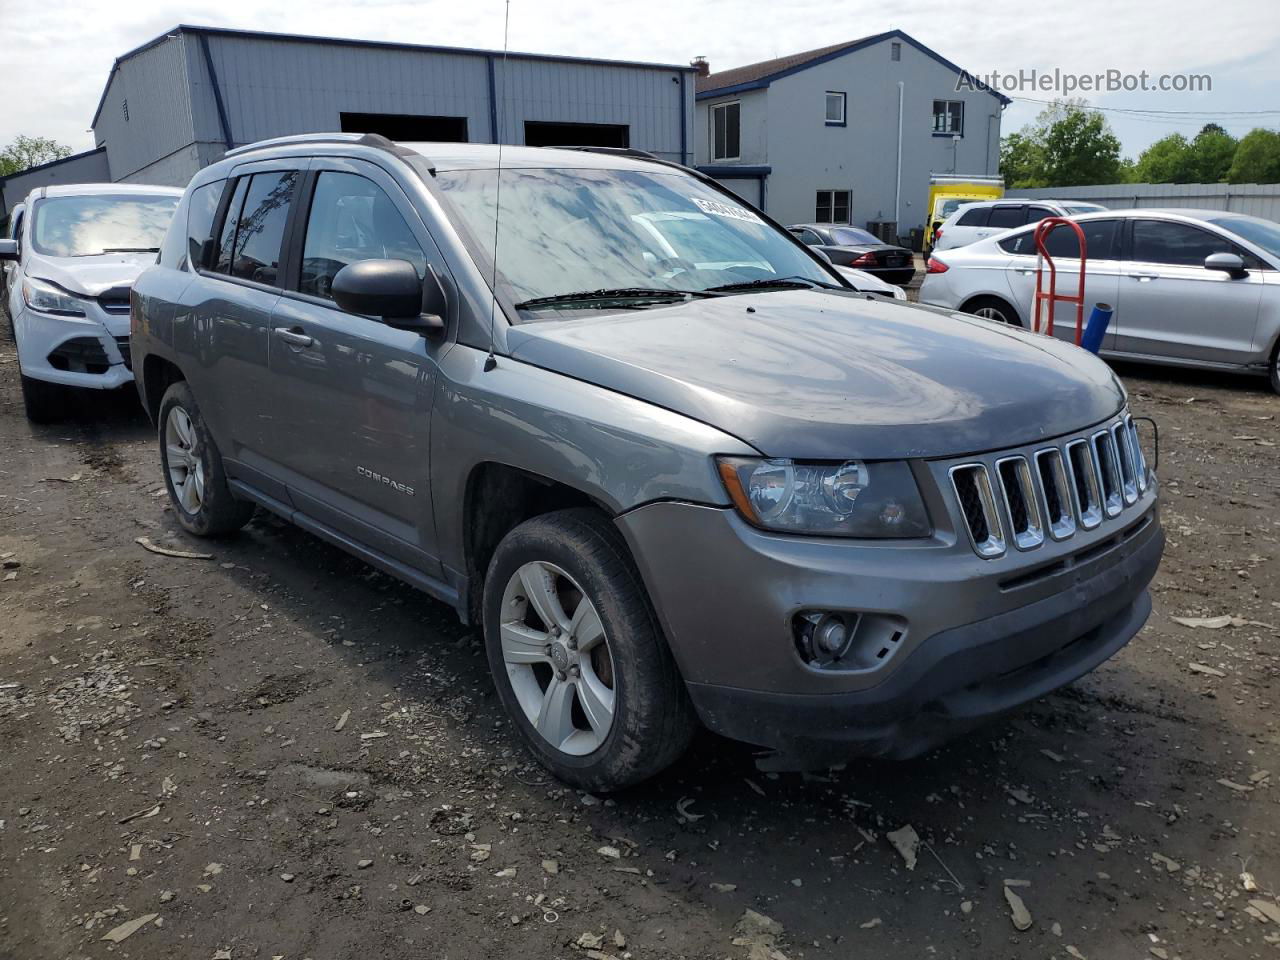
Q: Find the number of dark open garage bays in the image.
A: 2